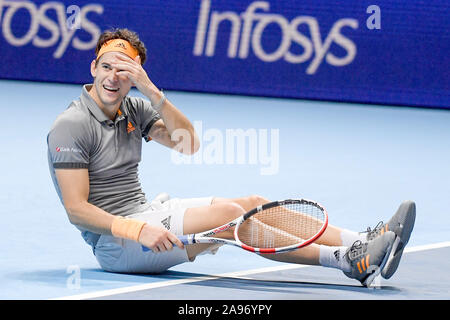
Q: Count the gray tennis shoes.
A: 2